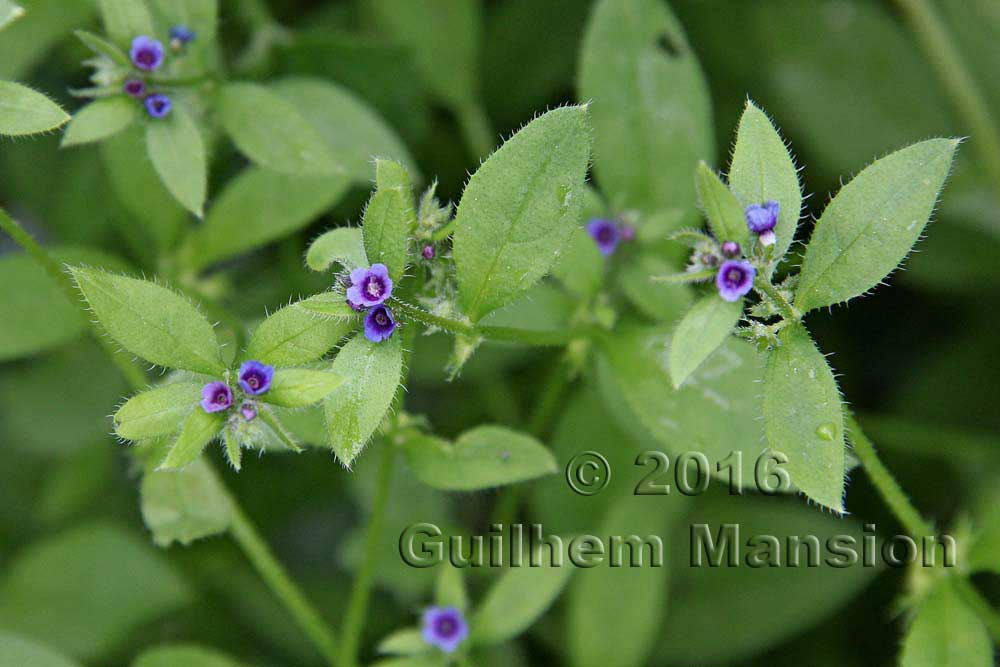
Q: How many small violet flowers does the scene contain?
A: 12